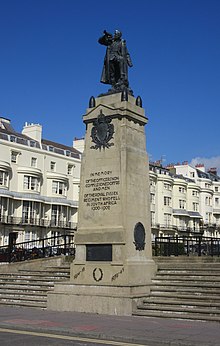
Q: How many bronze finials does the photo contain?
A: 3